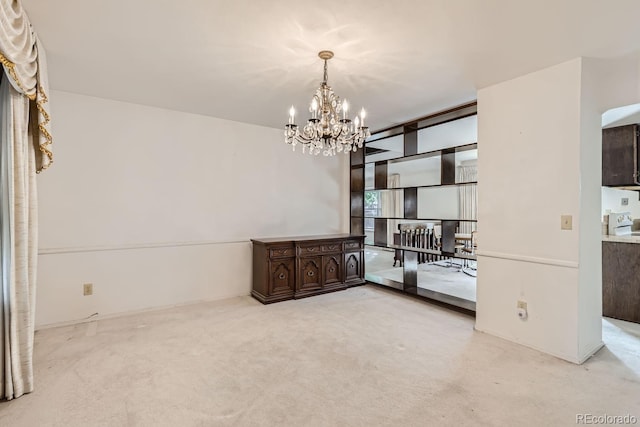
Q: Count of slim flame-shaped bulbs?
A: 5